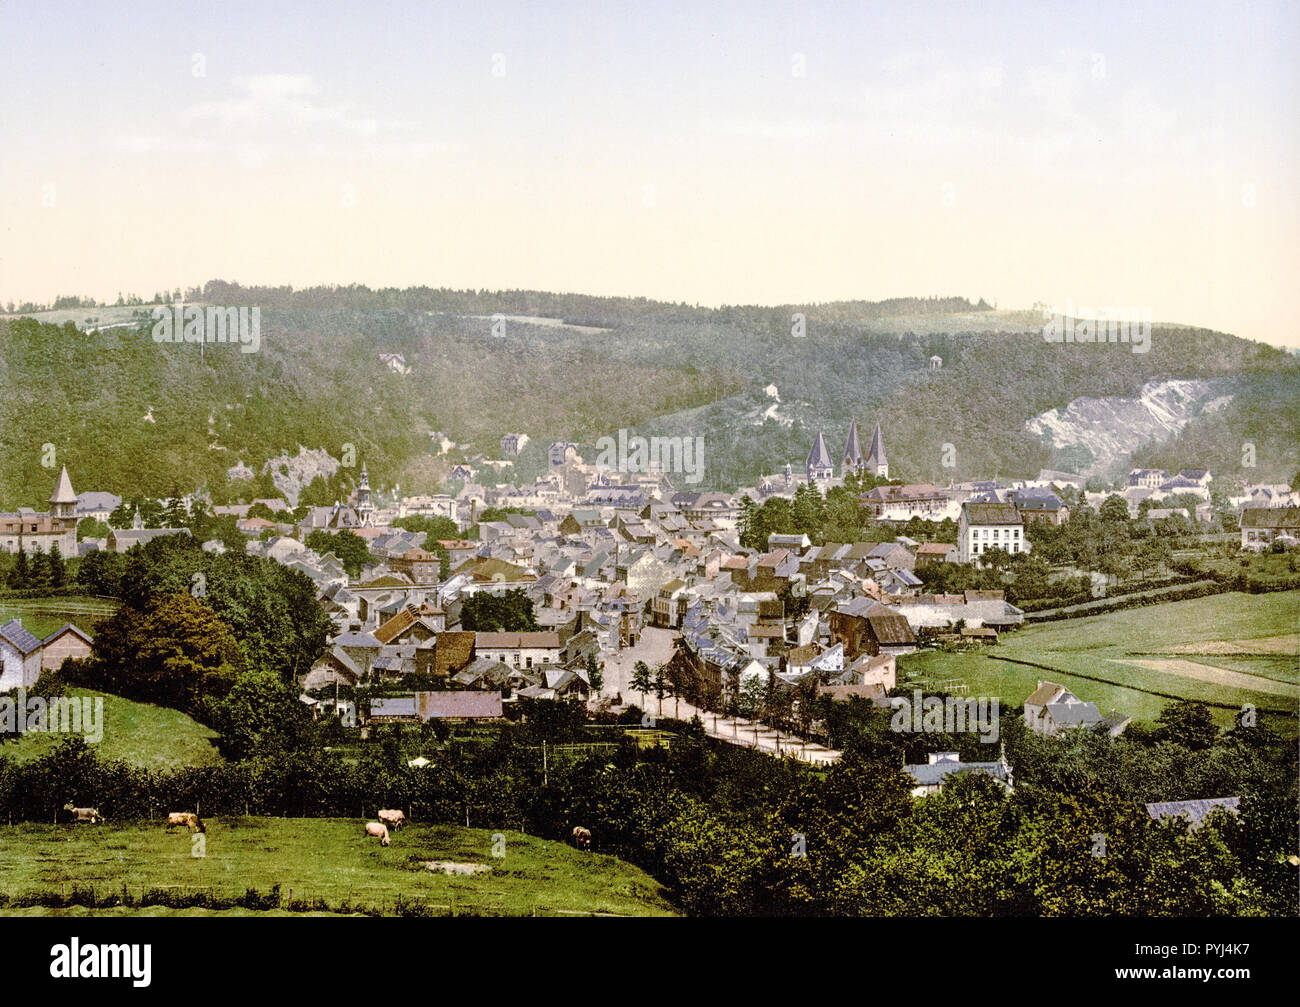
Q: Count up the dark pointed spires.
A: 3